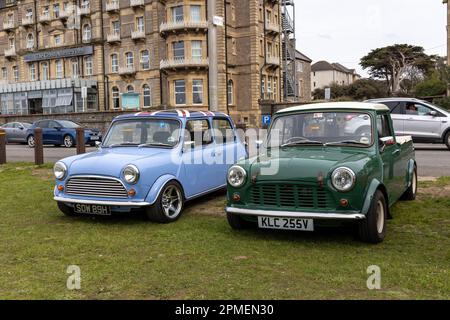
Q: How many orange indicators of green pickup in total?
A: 2